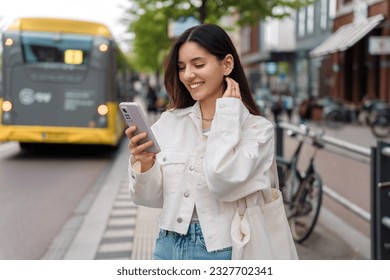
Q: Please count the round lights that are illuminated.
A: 4